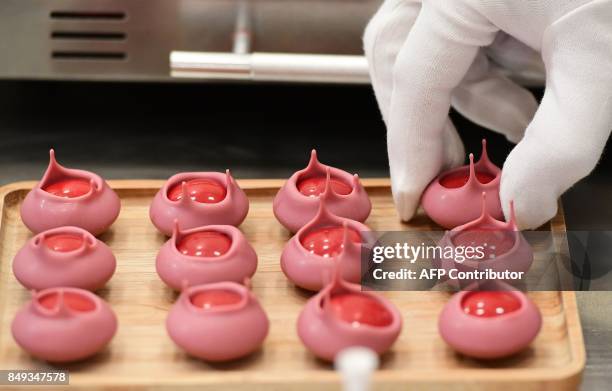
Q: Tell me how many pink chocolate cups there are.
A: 12